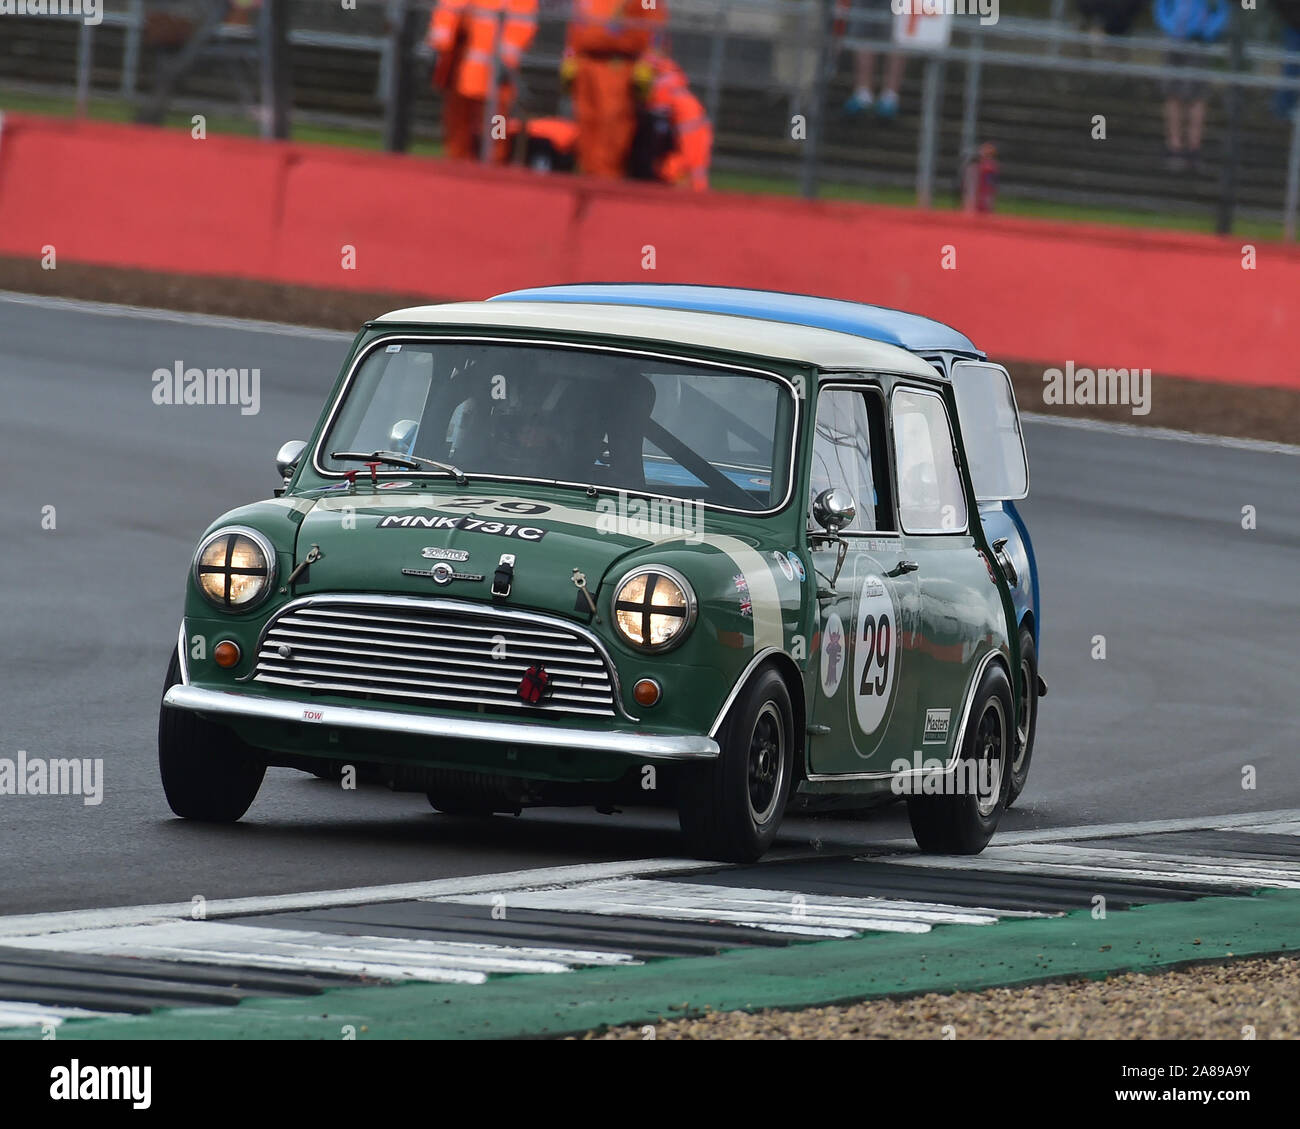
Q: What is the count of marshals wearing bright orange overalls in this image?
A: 3